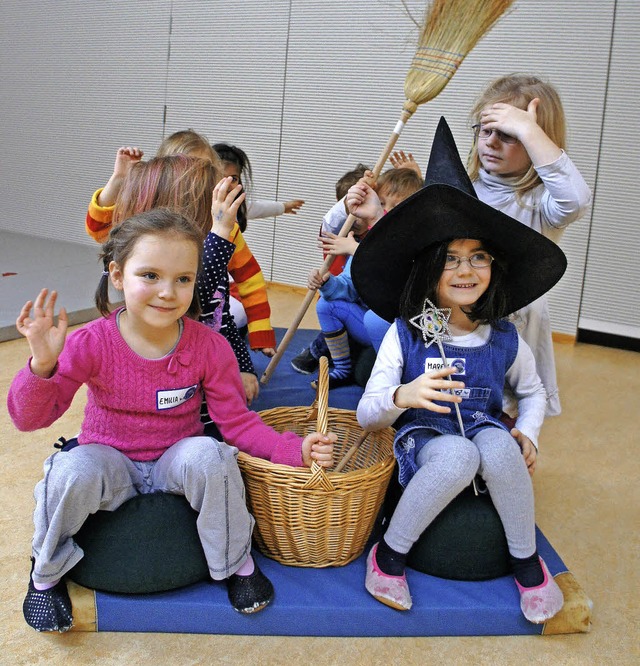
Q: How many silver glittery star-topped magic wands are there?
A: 1